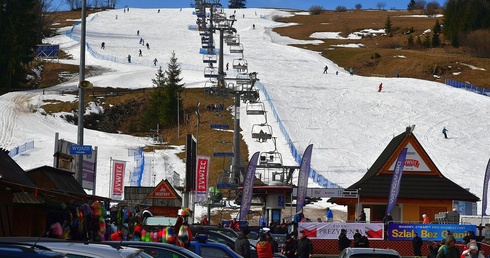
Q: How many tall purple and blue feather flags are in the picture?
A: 4